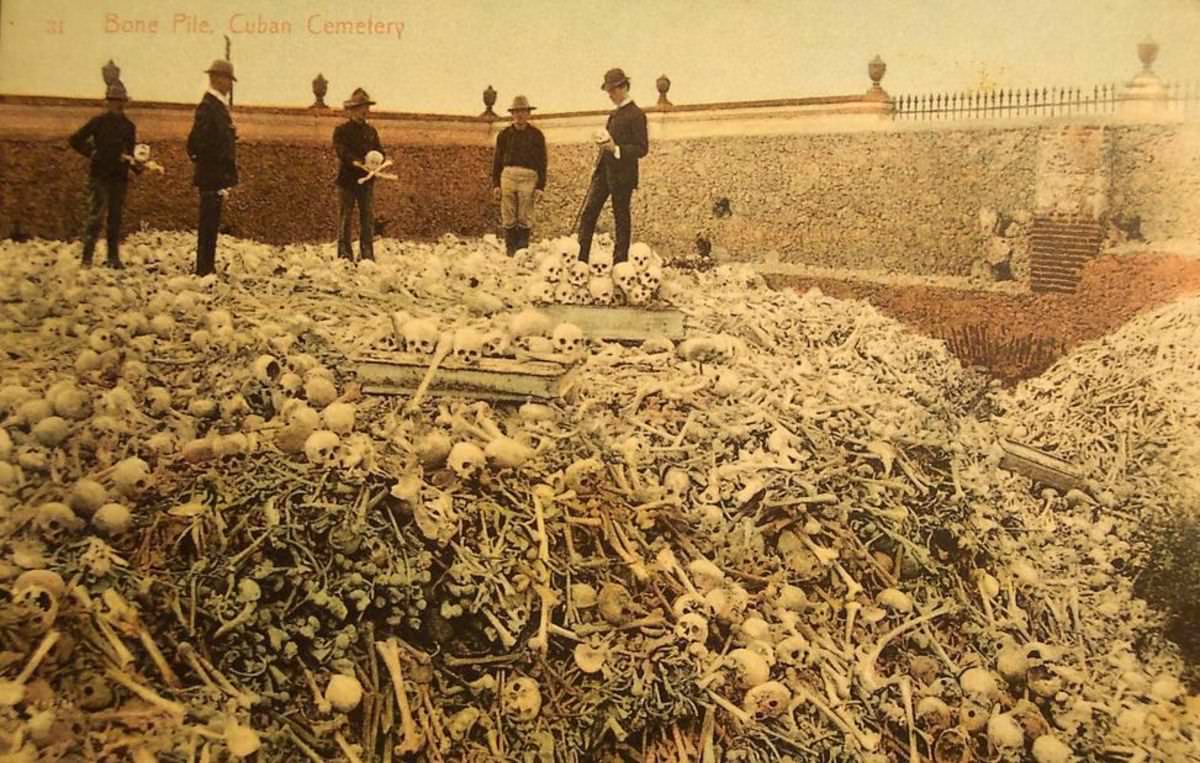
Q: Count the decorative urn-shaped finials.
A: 6